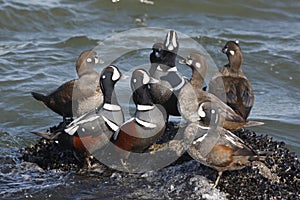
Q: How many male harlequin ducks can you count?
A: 4